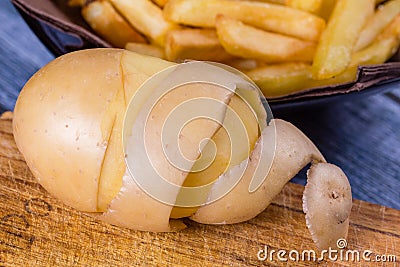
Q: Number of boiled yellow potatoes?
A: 1